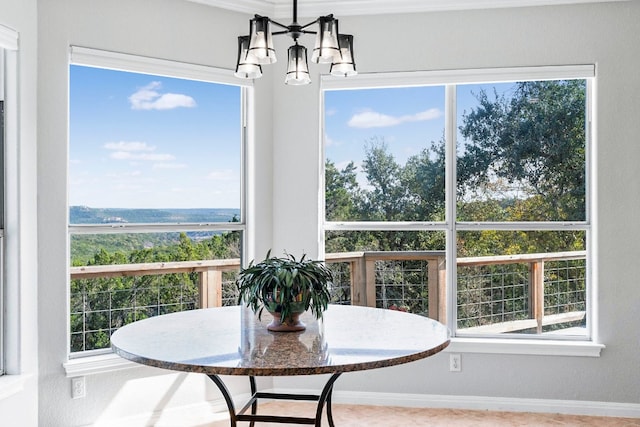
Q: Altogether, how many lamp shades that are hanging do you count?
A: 5